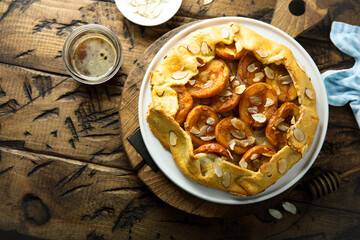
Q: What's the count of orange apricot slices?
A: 12